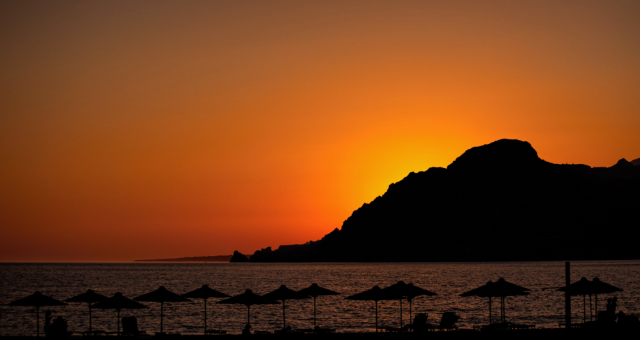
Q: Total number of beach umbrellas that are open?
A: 15